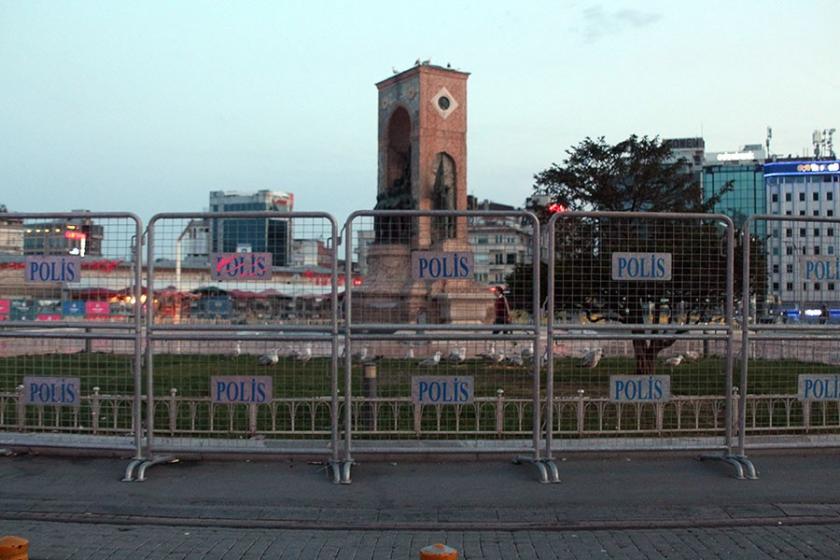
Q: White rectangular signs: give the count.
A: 10